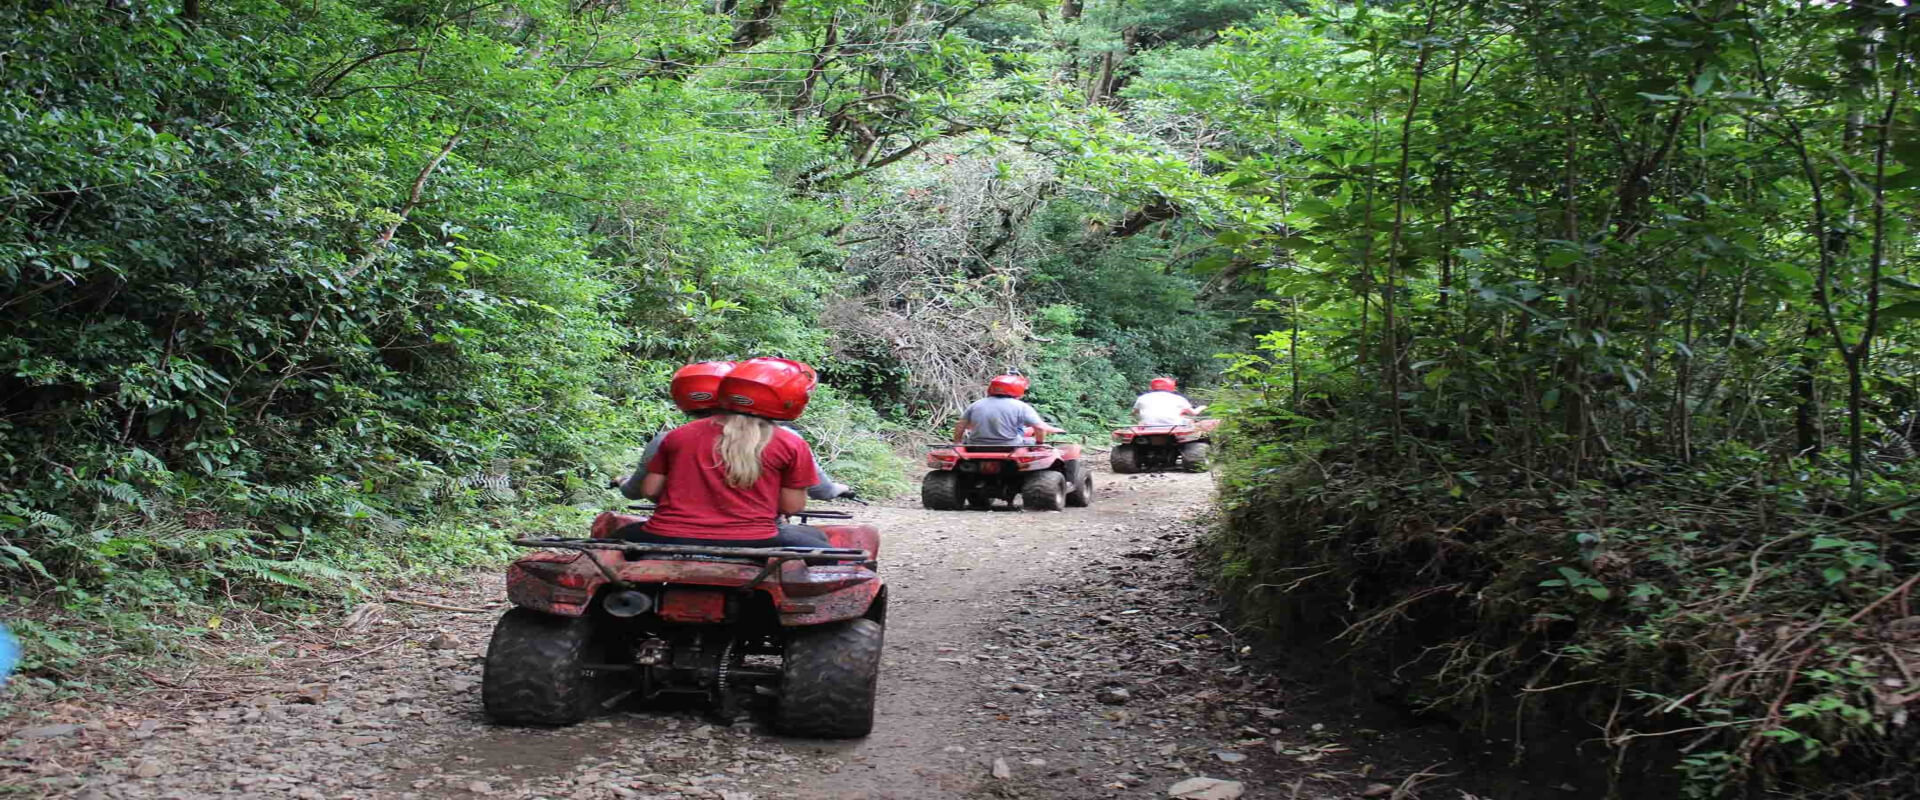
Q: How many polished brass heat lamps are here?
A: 0